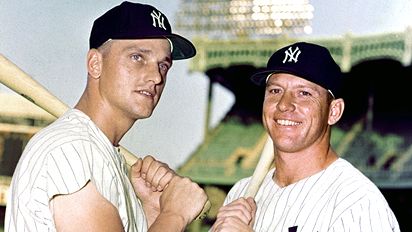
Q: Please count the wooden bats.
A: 2